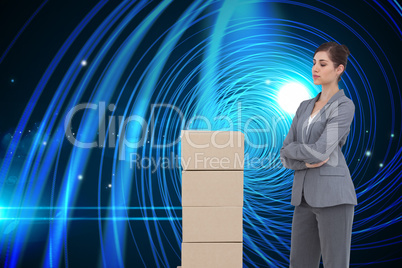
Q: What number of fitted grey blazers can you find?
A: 1